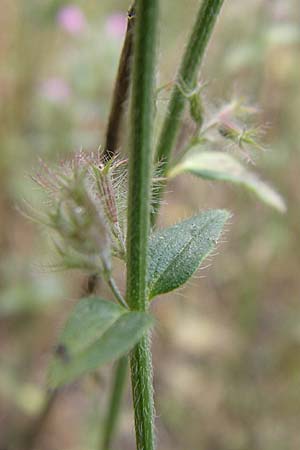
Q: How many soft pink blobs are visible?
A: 3